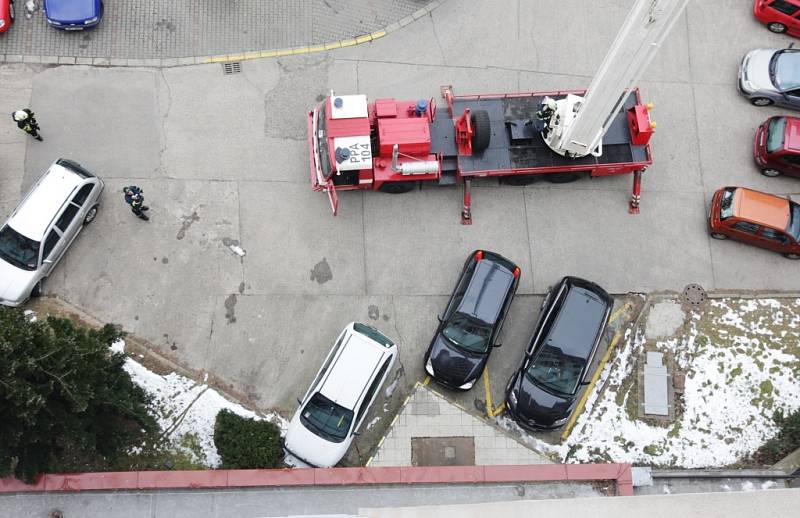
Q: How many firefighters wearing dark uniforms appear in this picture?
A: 3